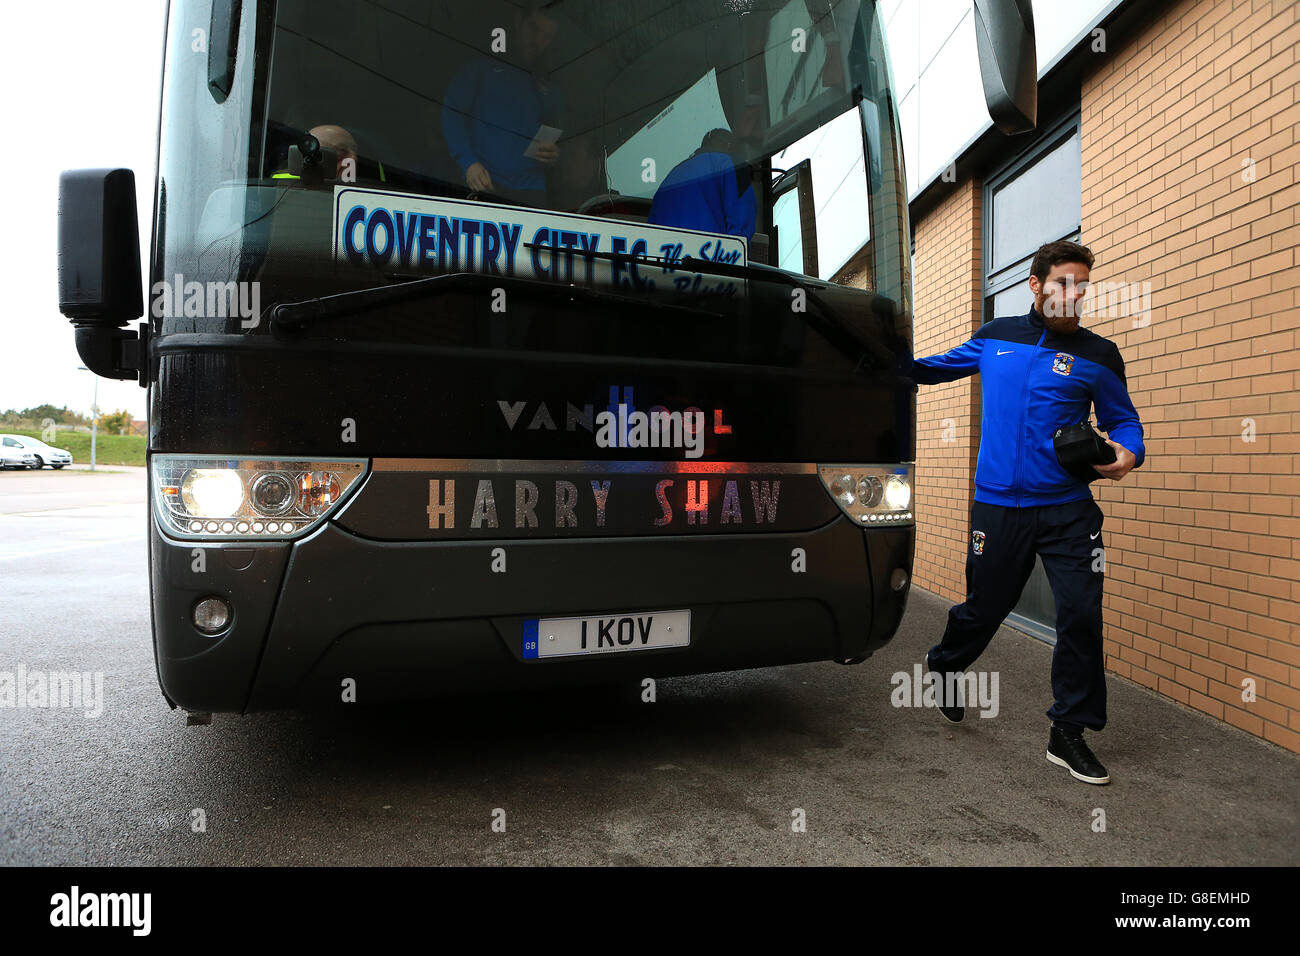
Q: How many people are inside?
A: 3